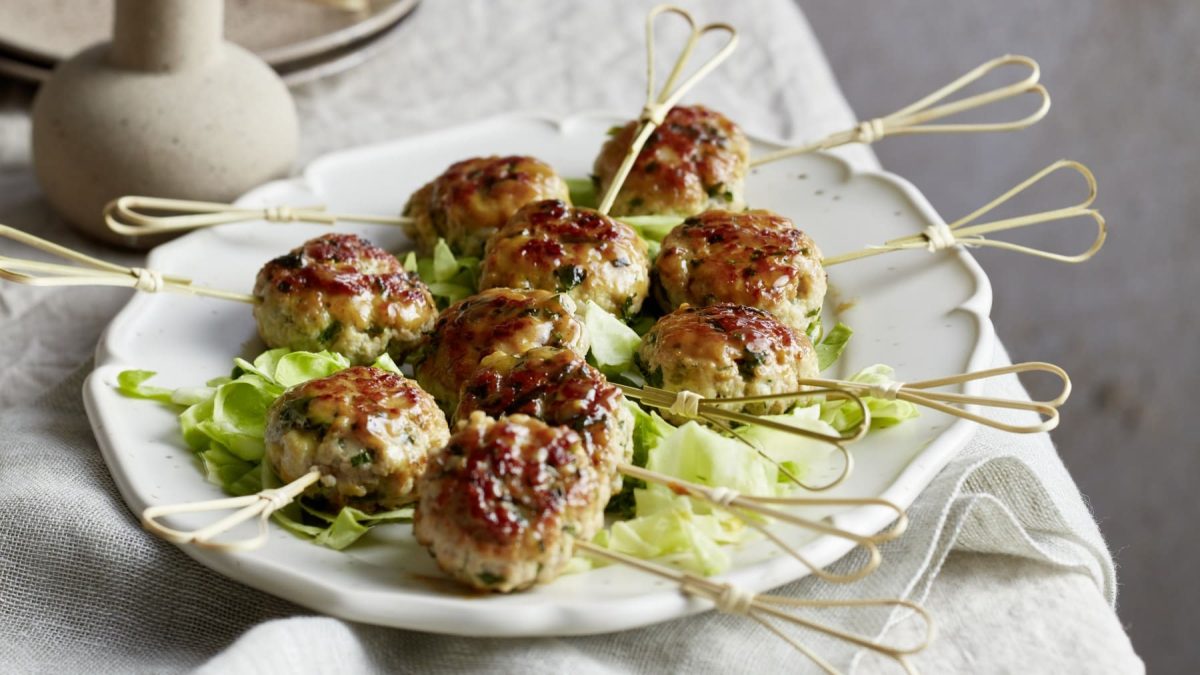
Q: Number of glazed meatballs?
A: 10